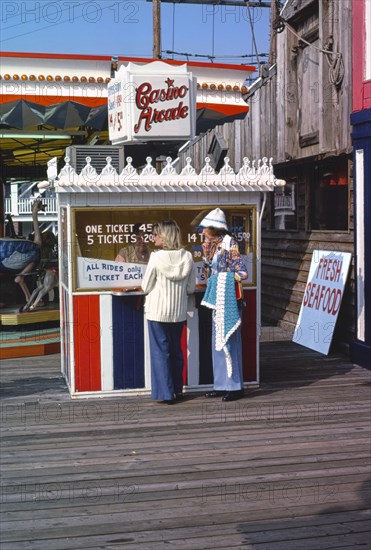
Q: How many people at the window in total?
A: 2